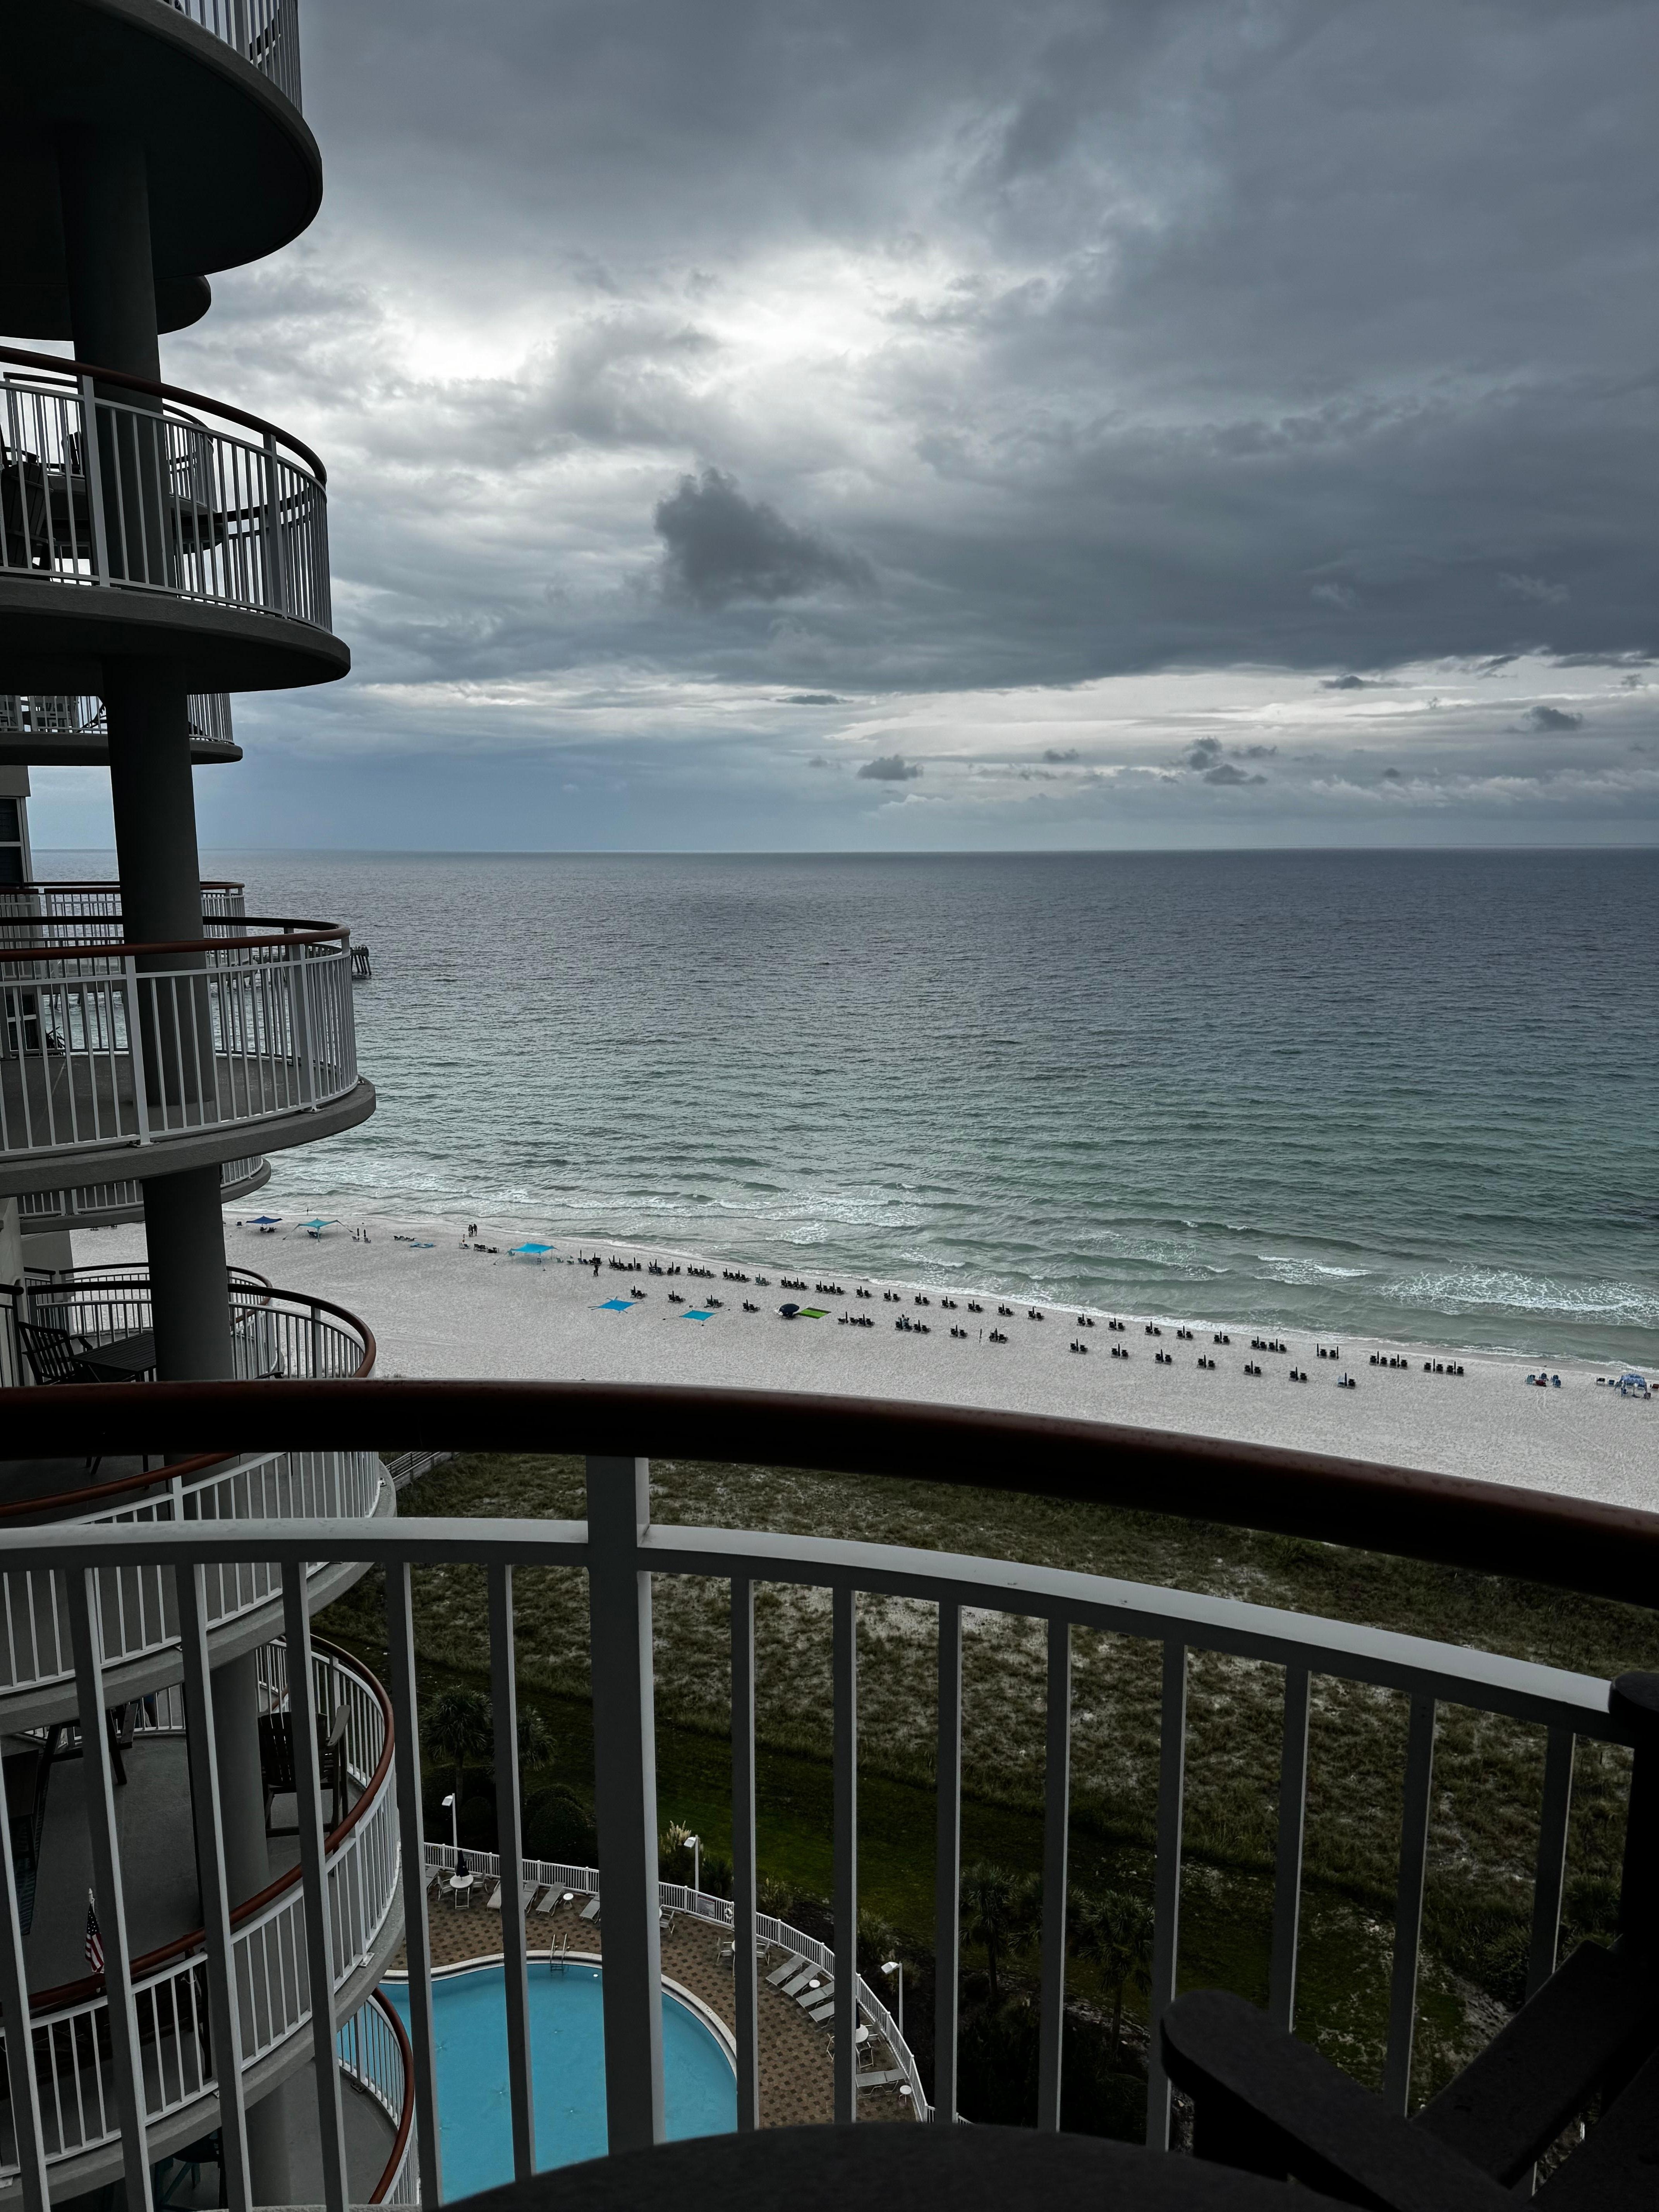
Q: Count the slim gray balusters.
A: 14